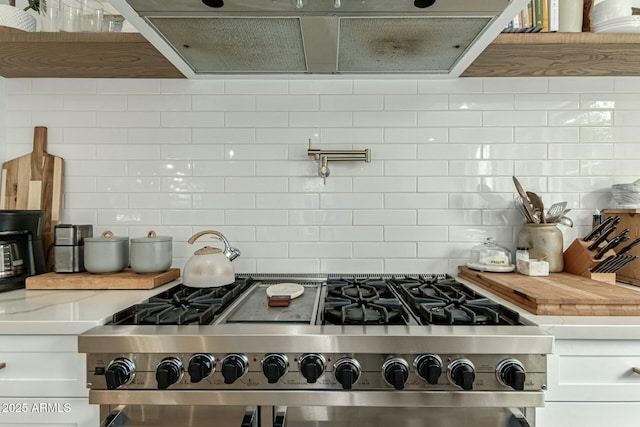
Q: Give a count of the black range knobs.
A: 11